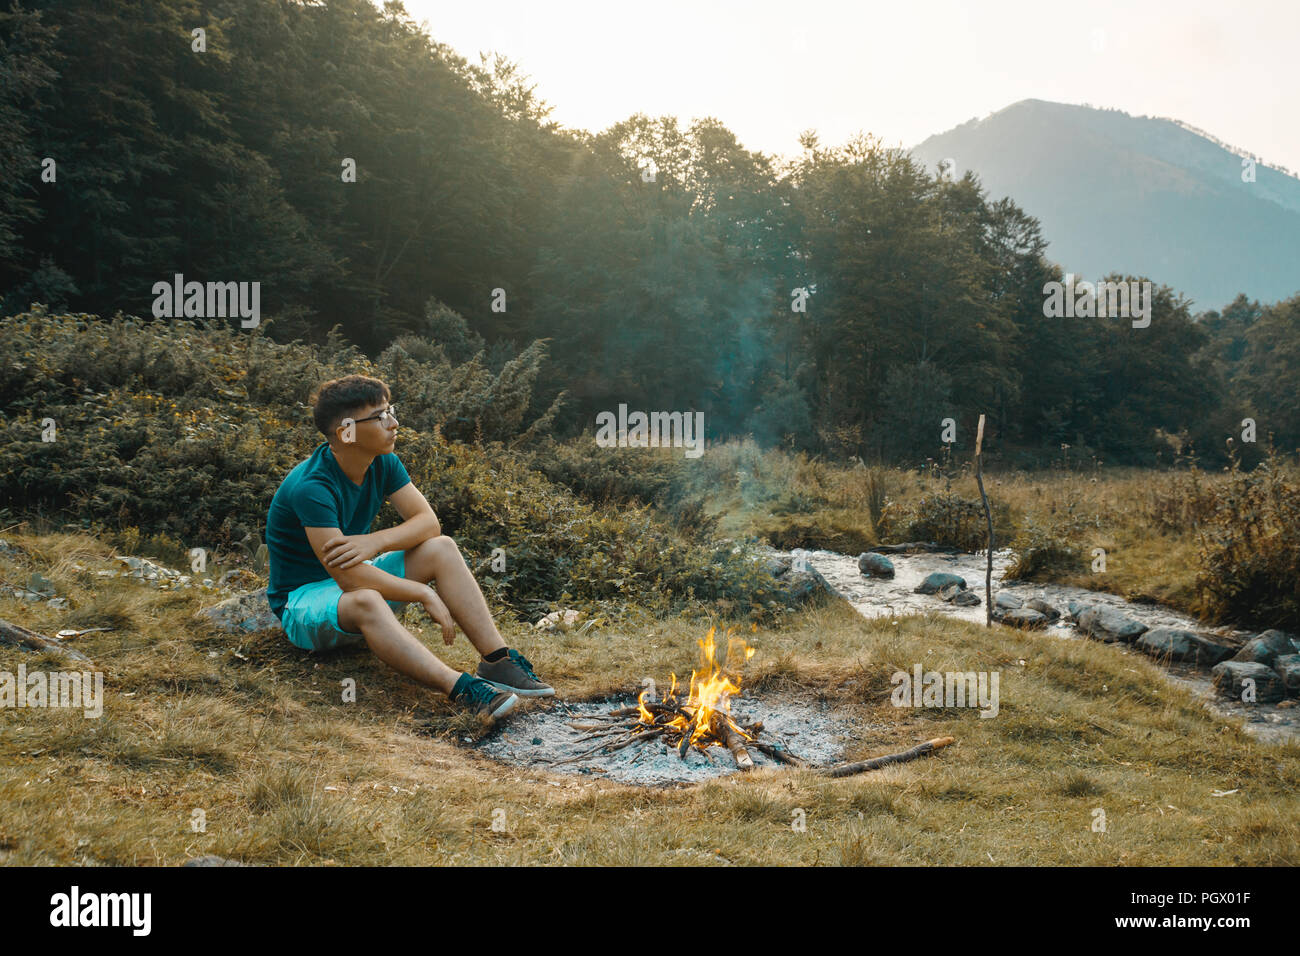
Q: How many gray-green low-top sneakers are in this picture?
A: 2